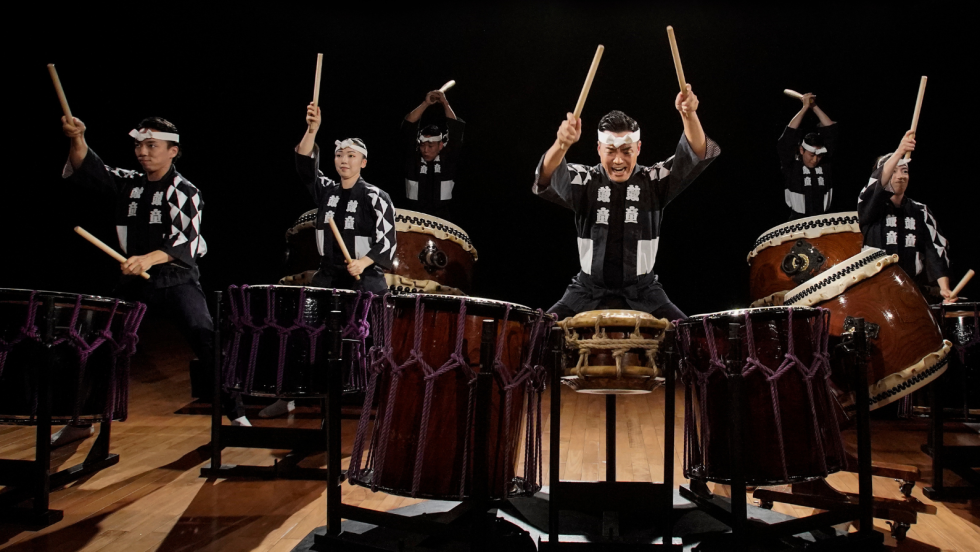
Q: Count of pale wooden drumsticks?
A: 10